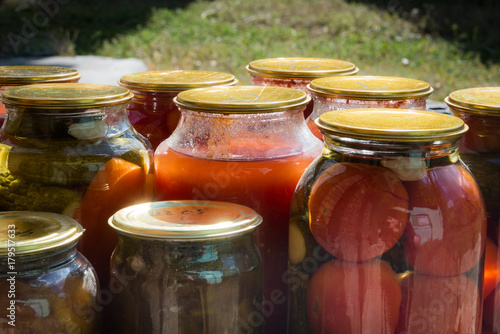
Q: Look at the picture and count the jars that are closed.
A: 10